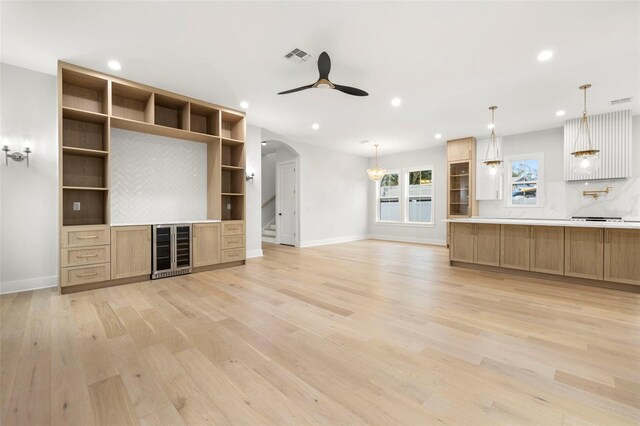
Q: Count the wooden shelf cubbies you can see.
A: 11